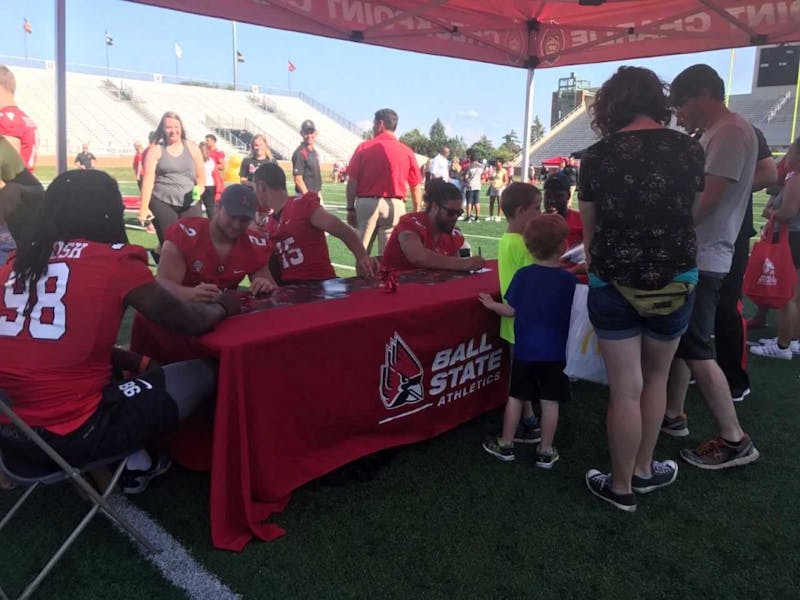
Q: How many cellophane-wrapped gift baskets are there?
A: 0